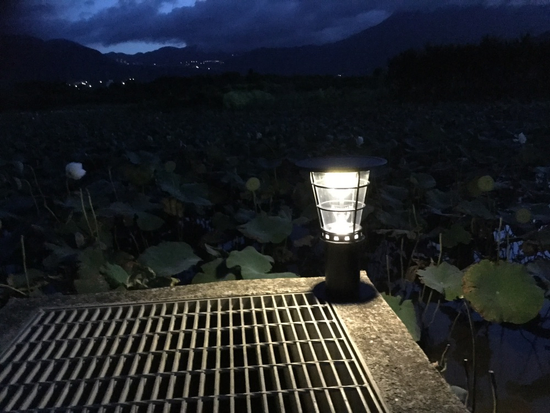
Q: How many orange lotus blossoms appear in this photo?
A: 0